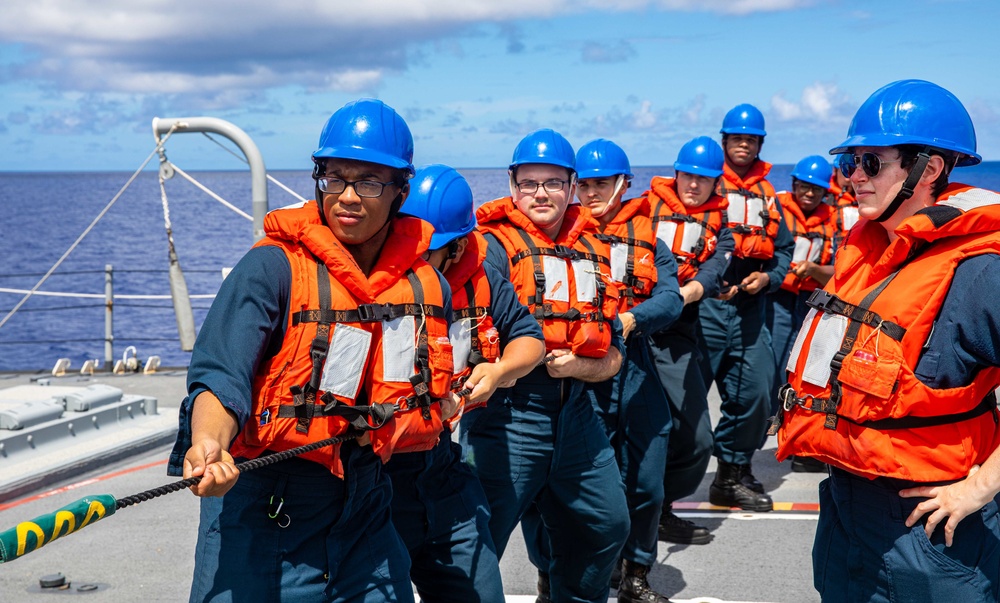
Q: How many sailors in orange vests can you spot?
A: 9